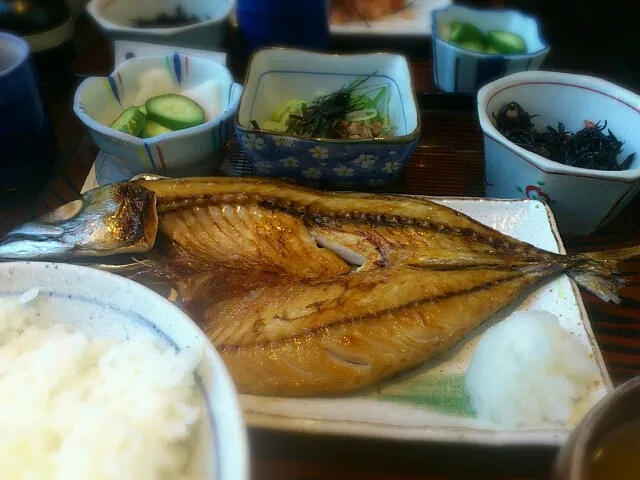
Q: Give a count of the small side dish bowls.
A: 5